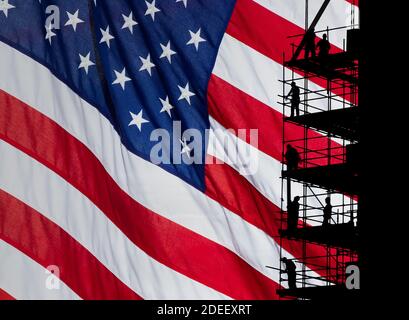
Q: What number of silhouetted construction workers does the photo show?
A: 7